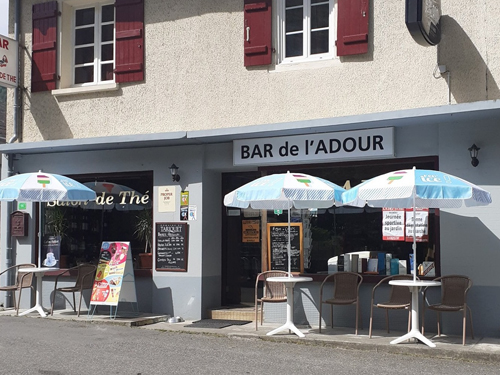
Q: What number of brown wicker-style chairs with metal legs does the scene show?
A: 6